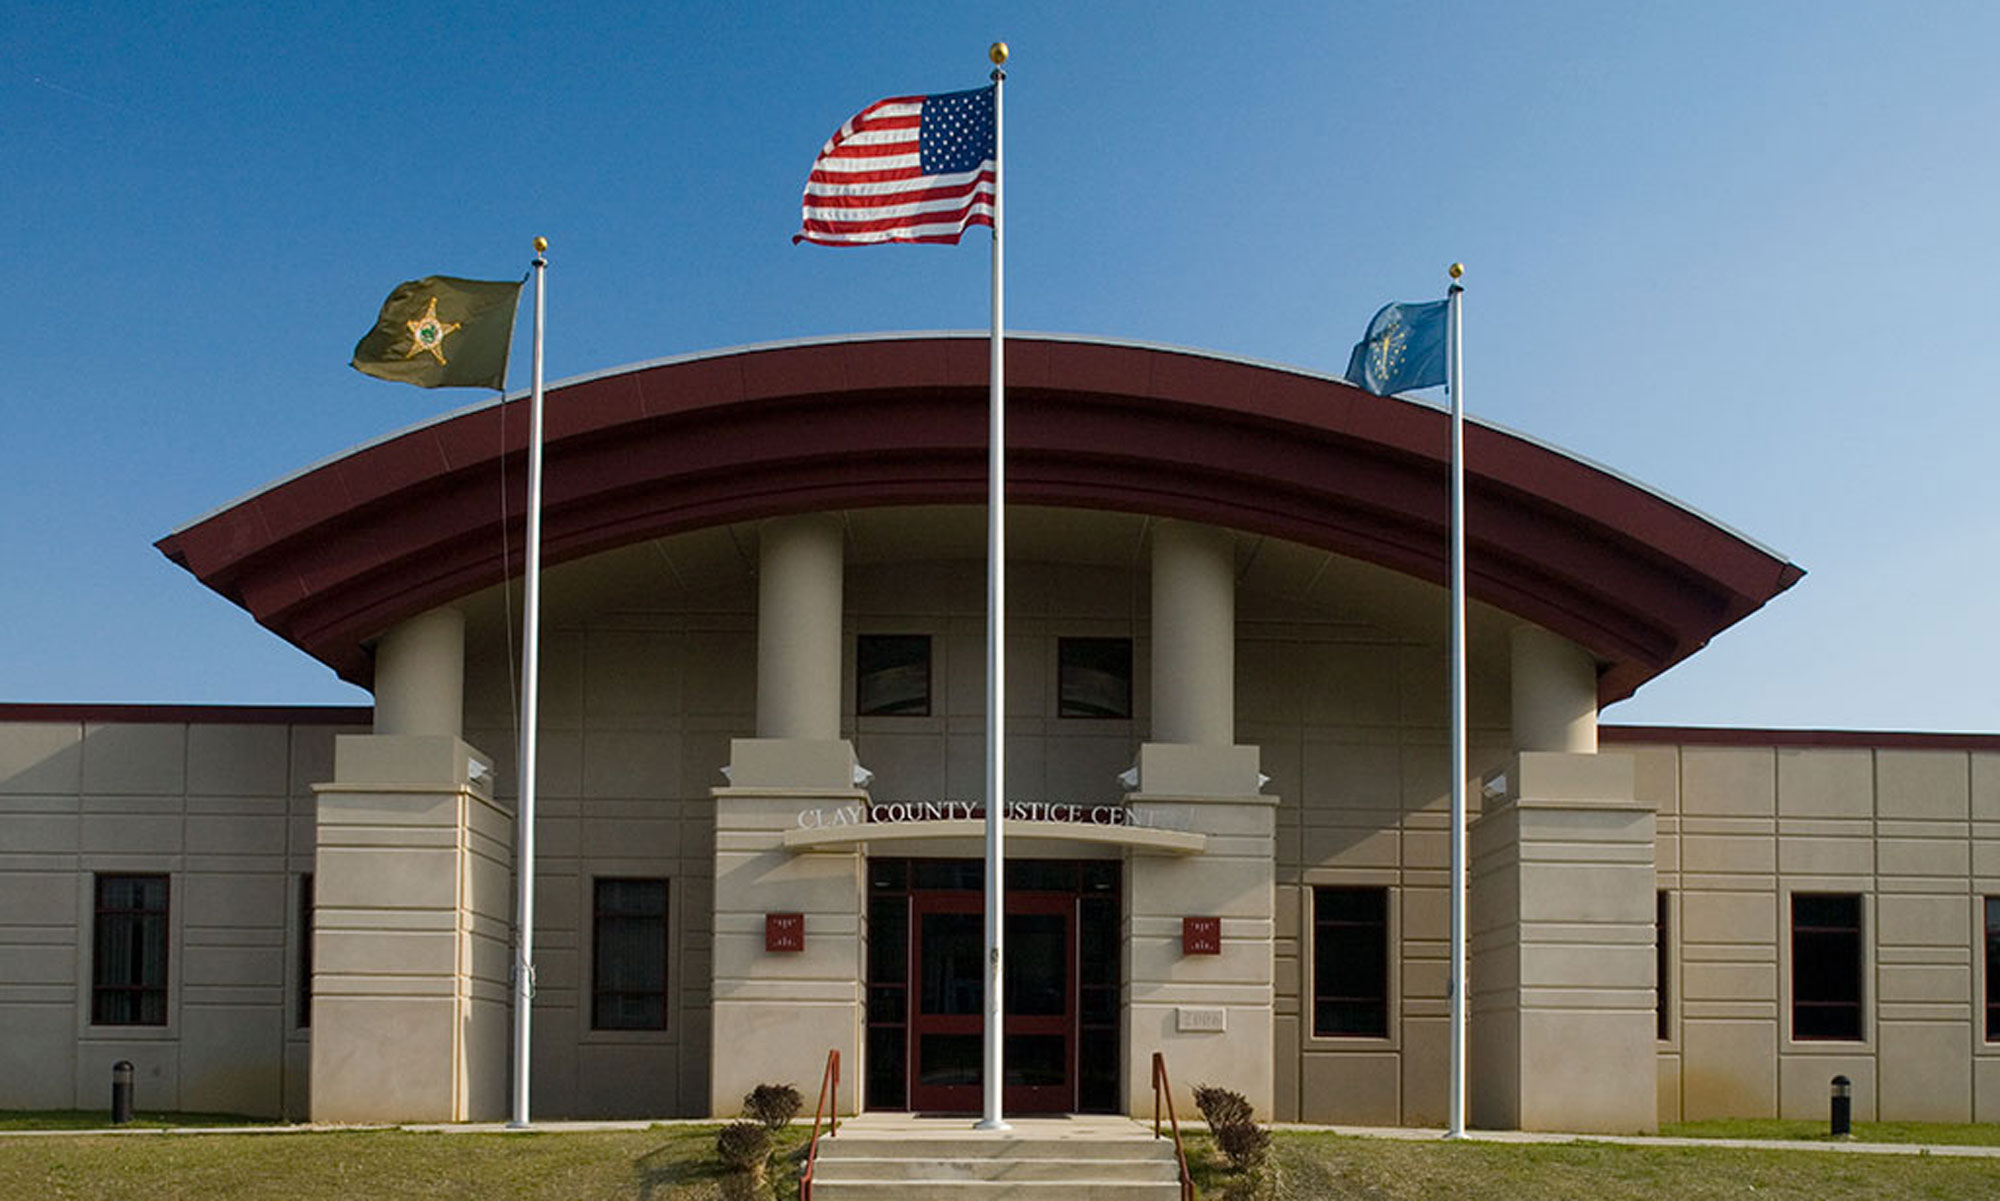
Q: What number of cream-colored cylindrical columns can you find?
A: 4